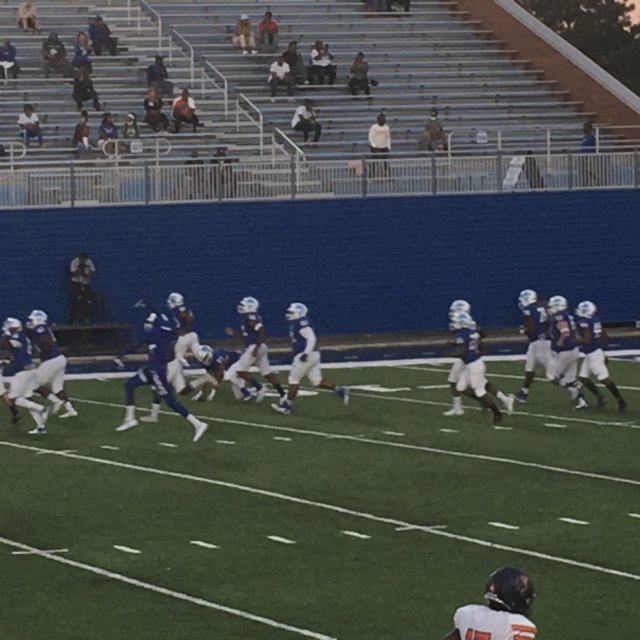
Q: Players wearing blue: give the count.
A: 12